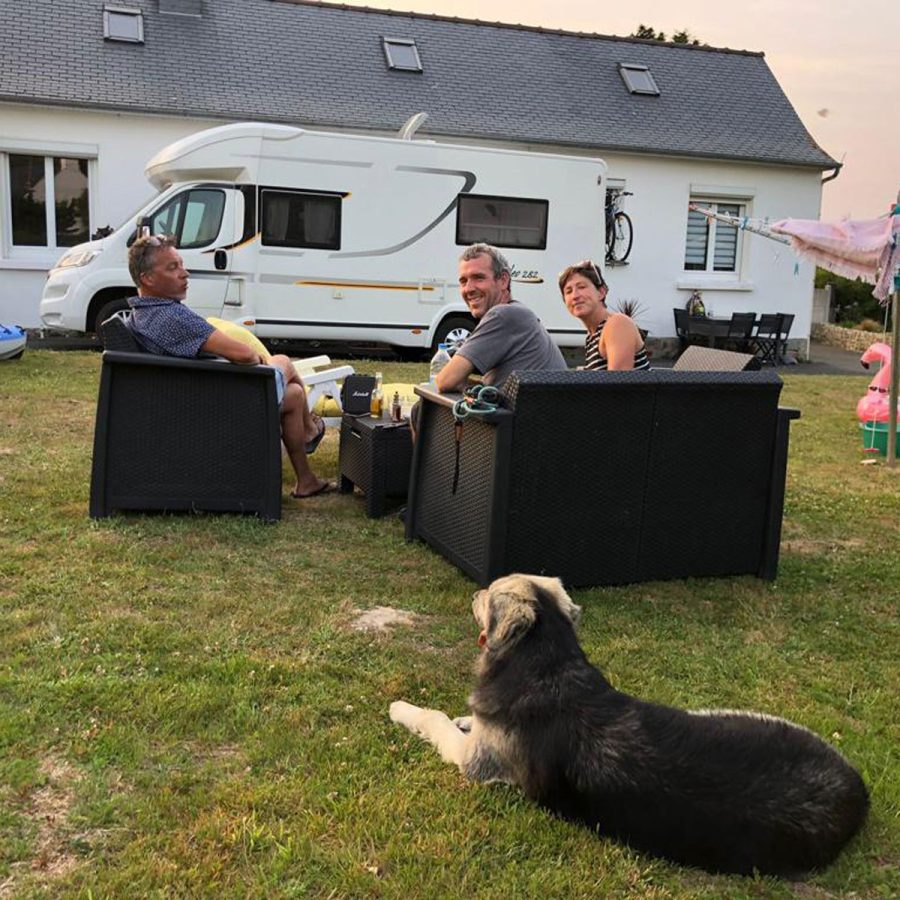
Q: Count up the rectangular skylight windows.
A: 3